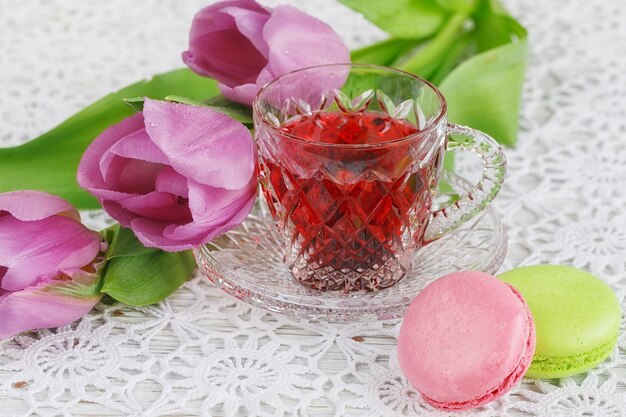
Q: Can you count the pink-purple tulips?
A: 3